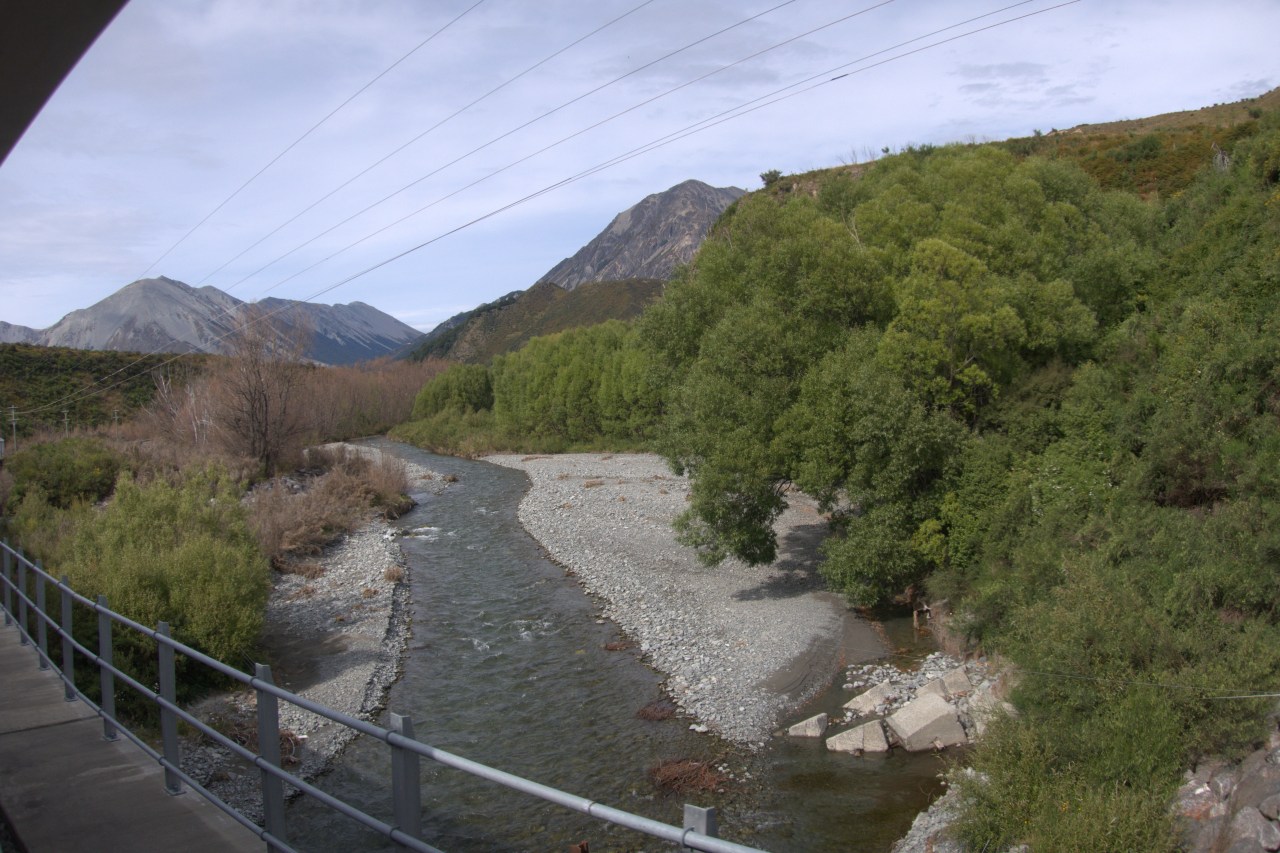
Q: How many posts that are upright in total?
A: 9